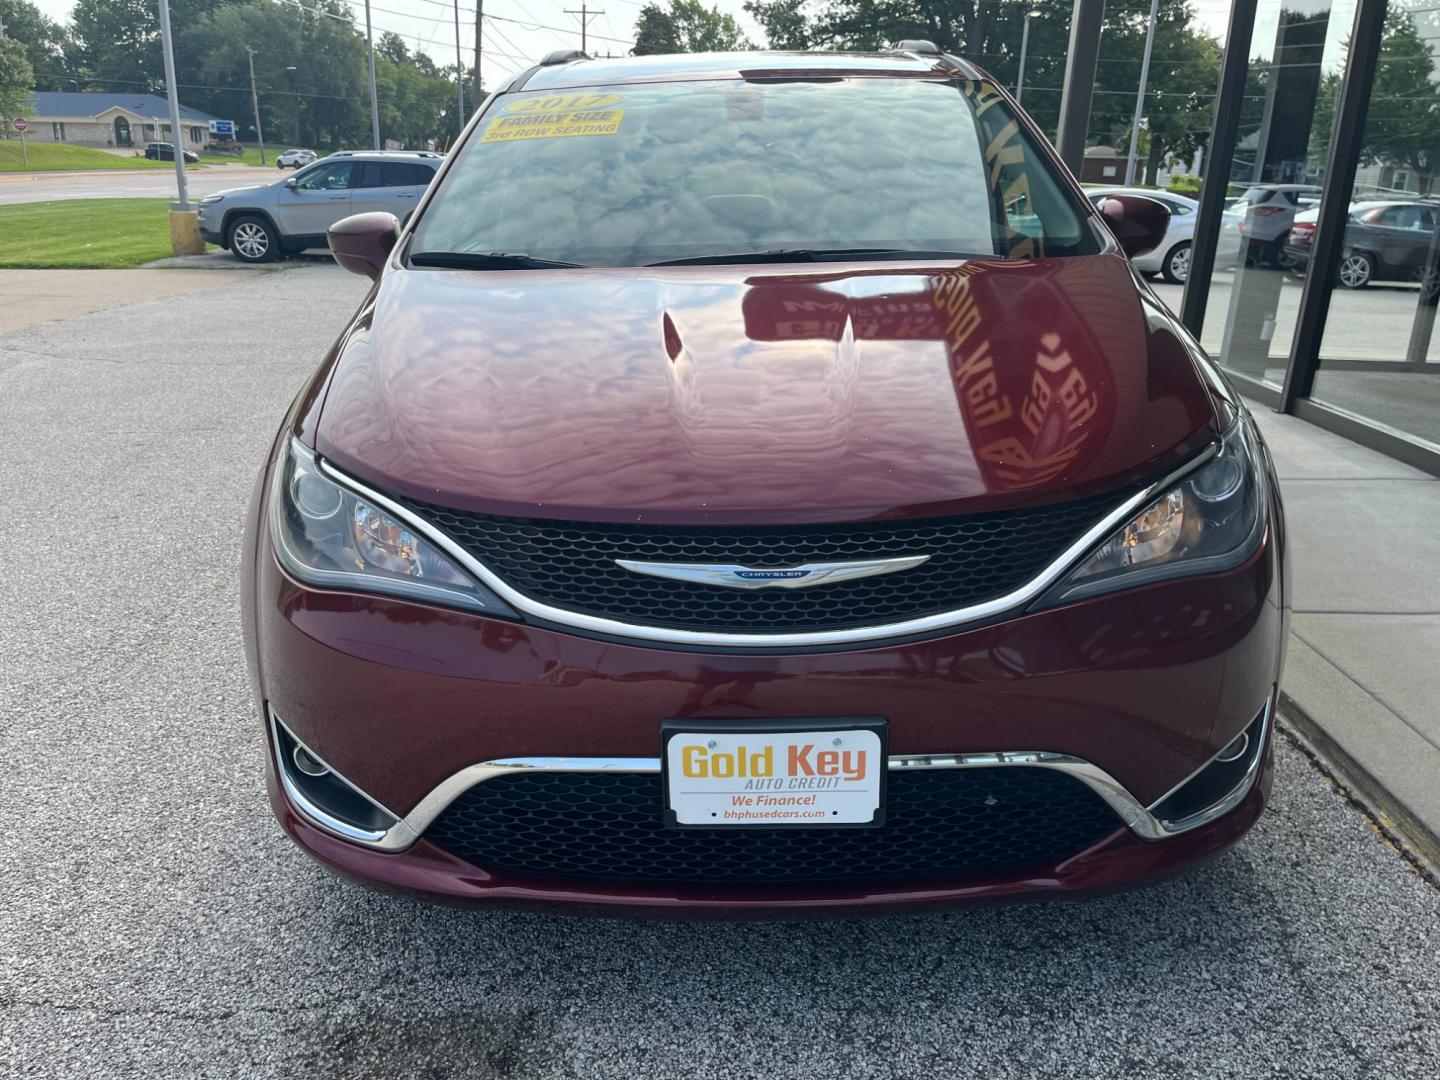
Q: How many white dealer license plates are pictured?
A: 1